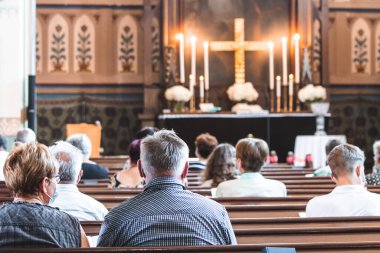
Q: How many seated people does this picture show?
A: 14